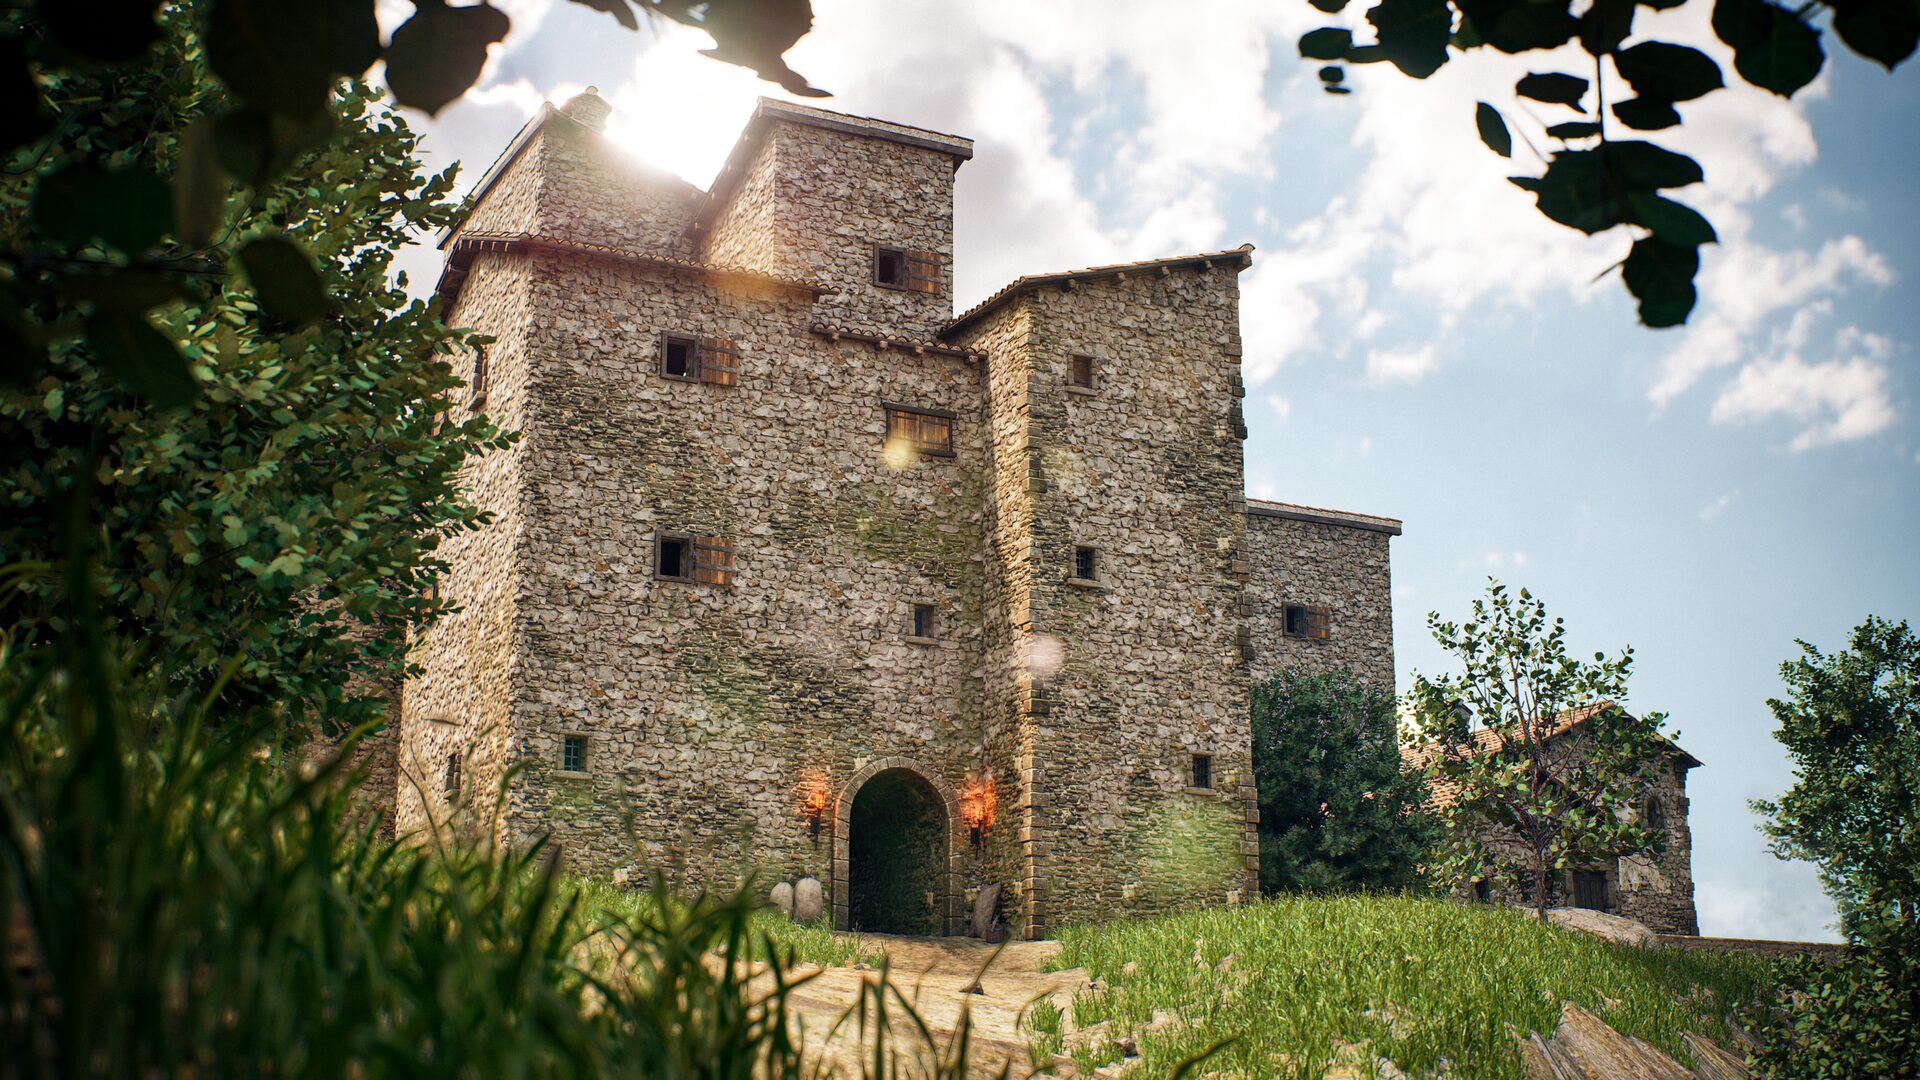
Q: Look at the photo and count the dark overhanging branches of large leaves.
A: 2